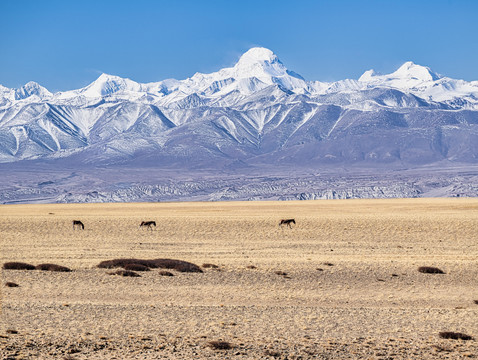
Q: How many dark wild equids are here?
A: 3